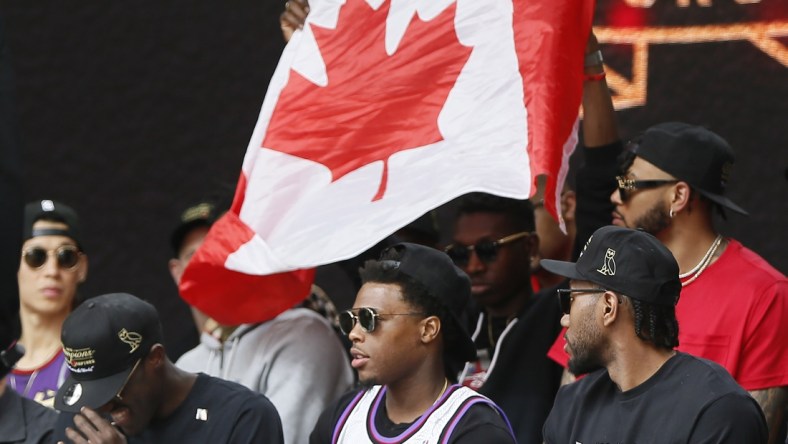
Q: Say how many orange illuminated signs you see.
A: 1